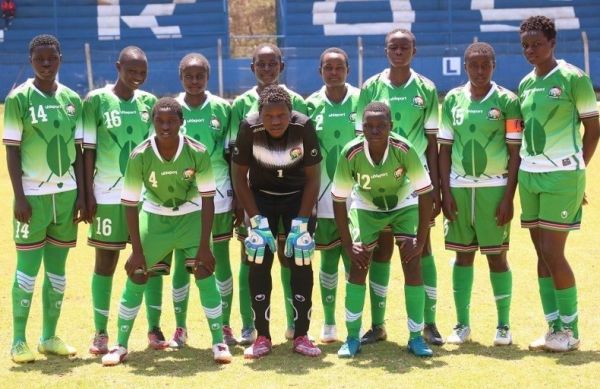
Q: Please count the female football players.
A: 11